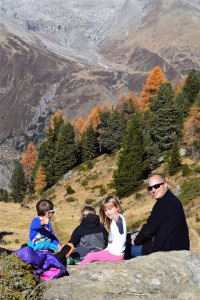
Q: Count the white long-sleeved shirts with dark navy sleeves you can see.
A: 1